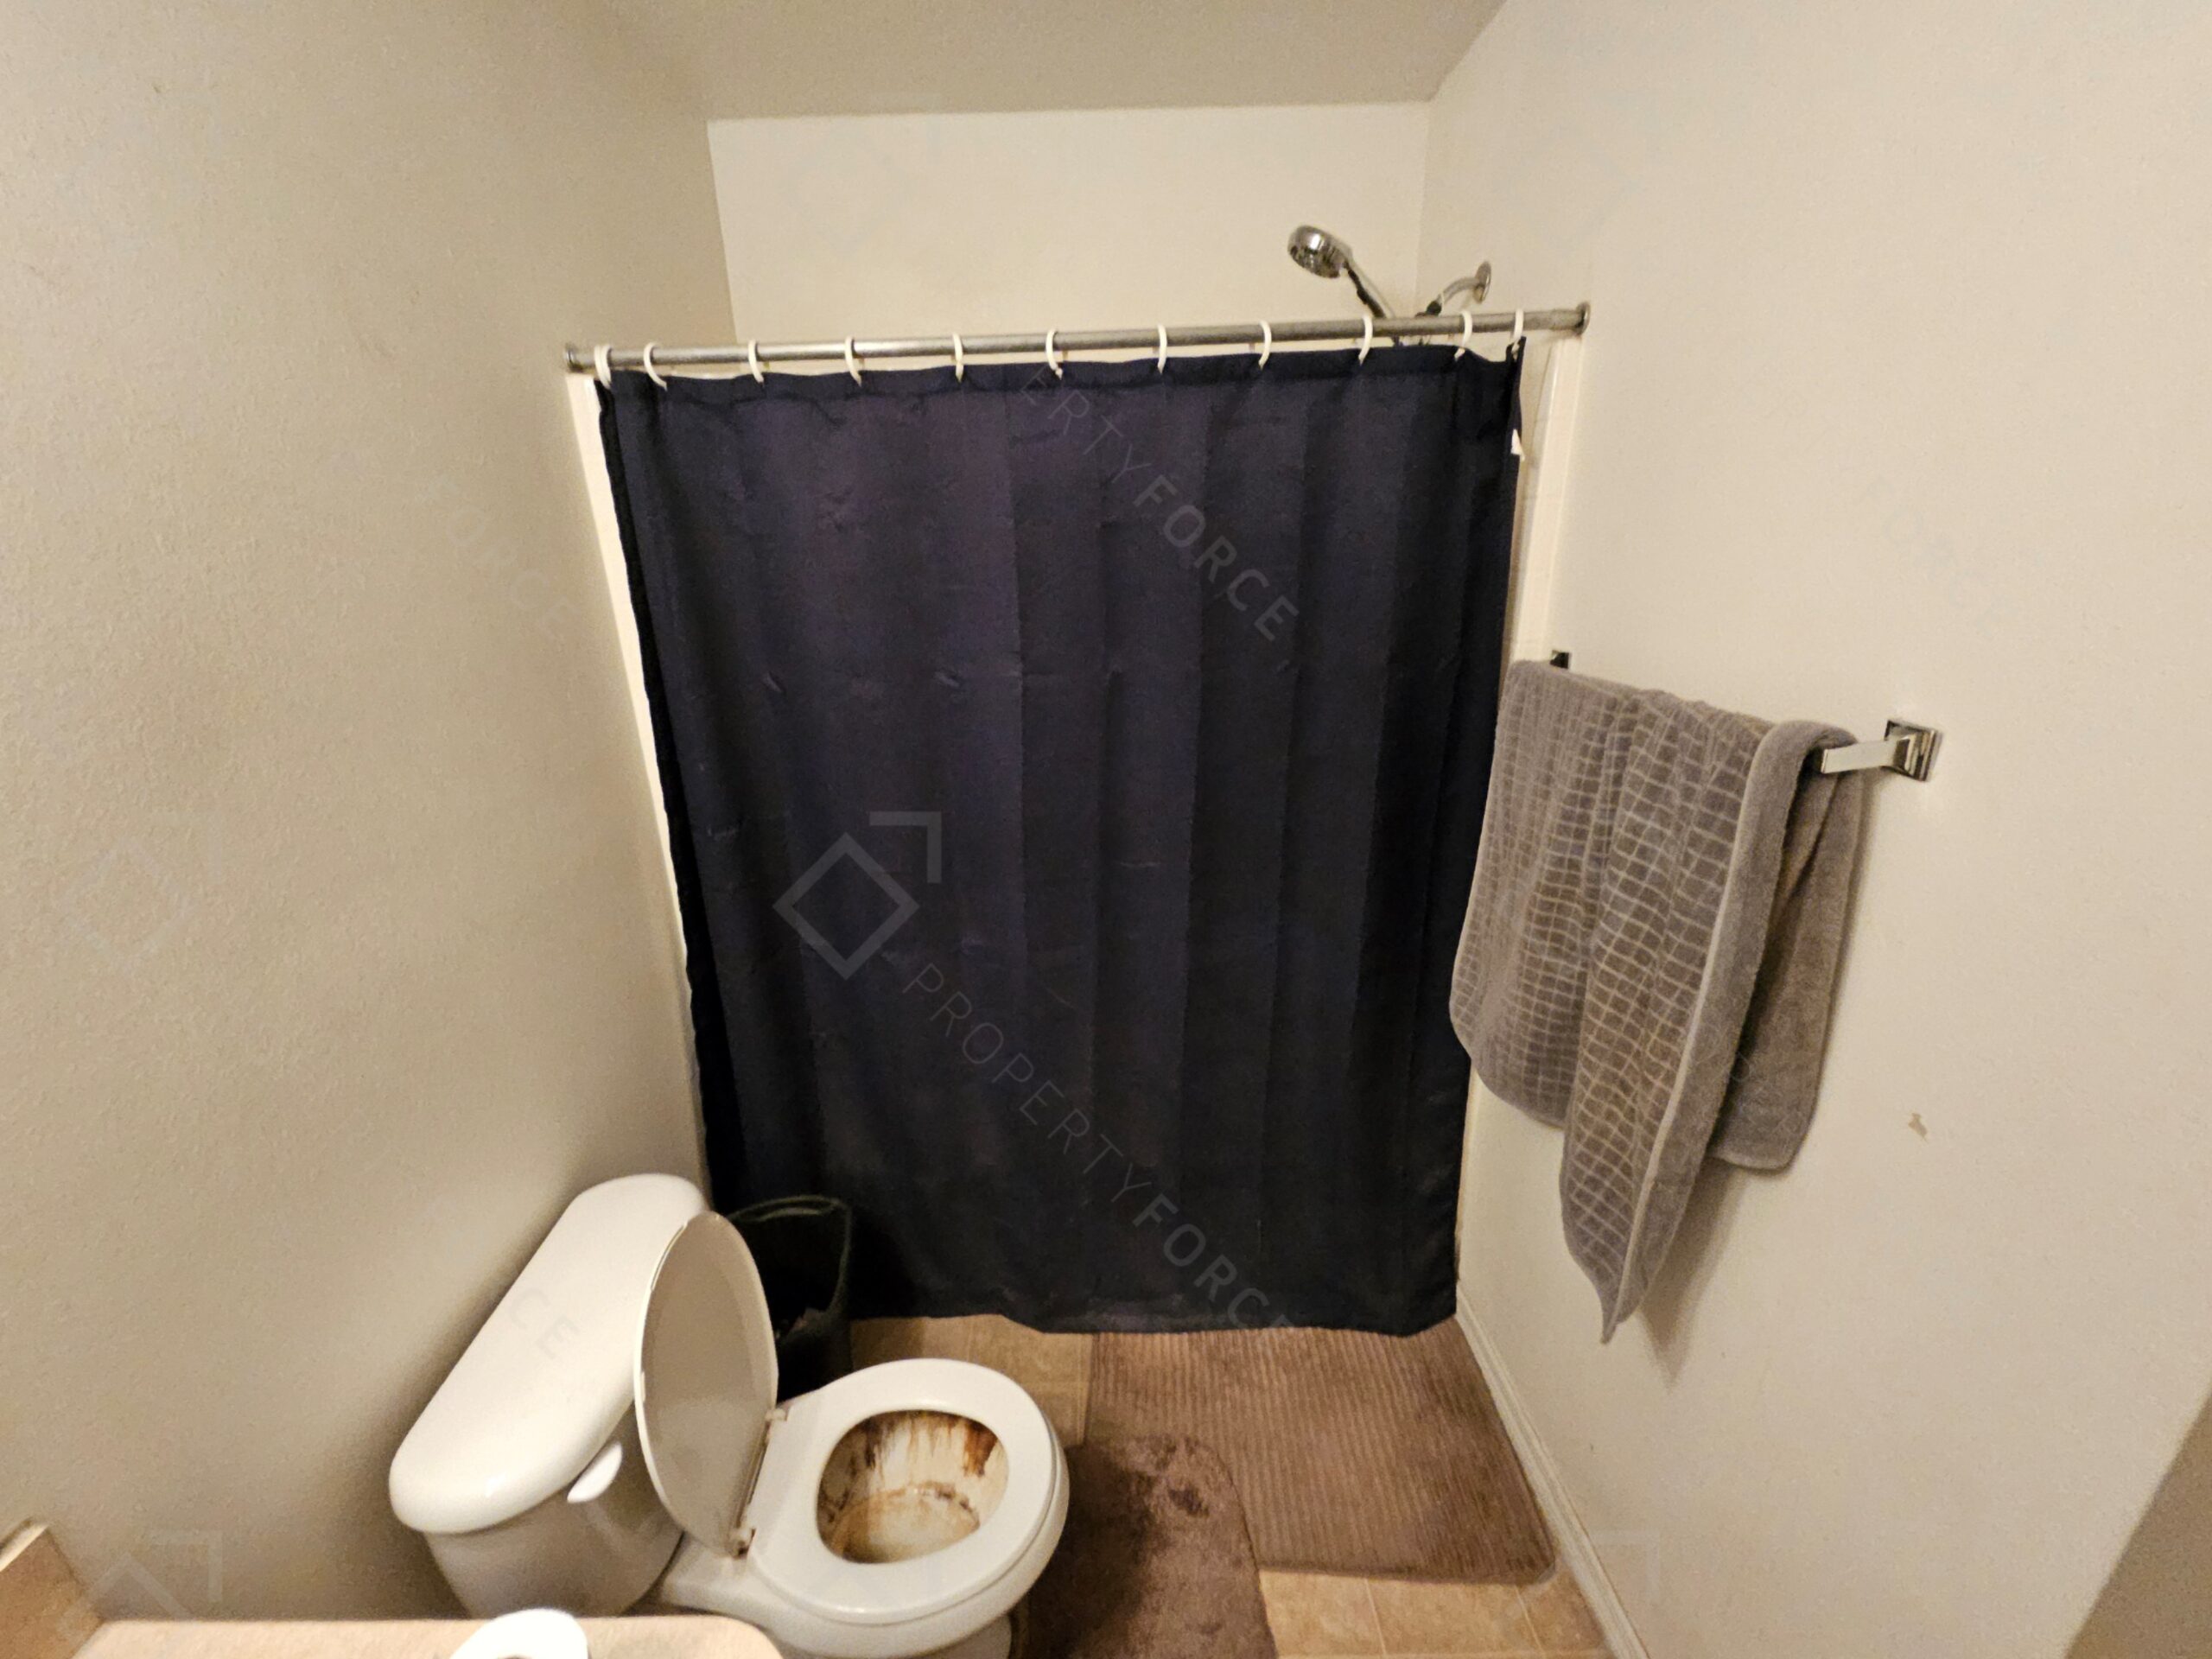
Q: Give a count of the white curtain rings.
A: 12